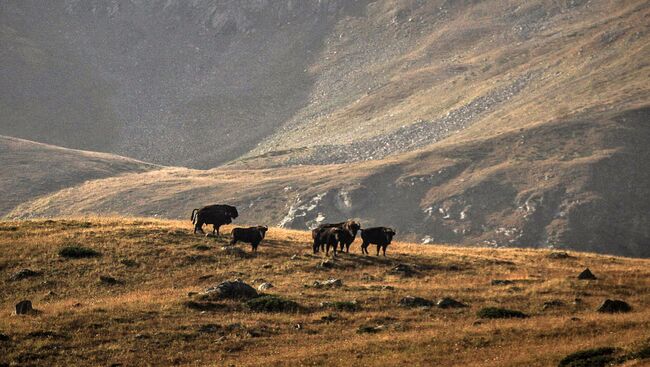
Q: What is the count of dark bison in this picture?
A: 5